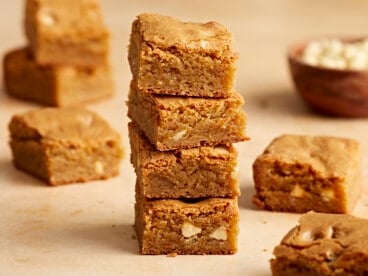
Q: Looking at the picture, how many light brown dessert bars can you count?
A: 9